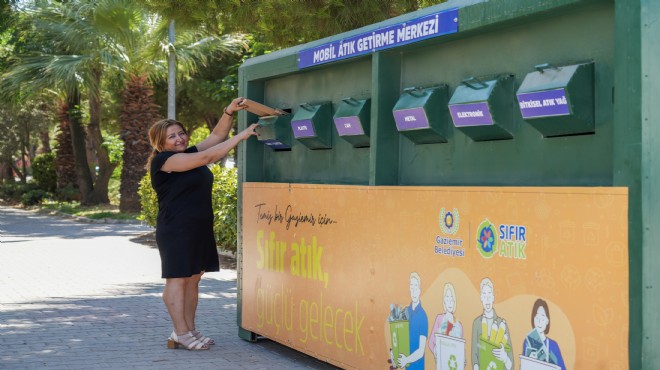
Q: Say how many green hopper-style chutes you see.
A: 6